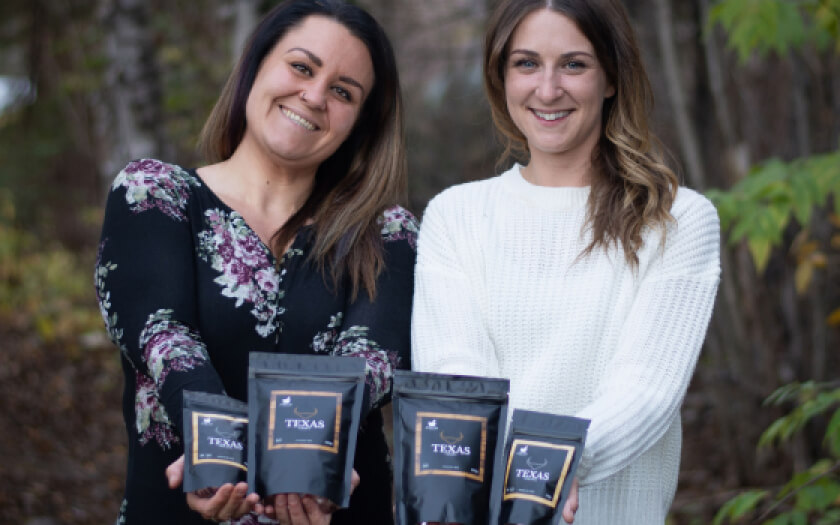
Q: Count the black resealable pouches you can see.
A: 4